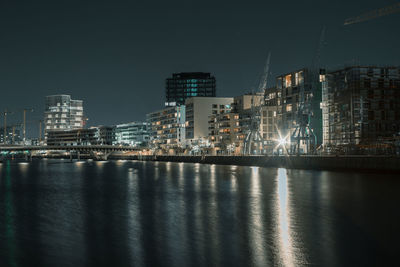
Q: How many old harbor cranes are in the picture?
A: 2